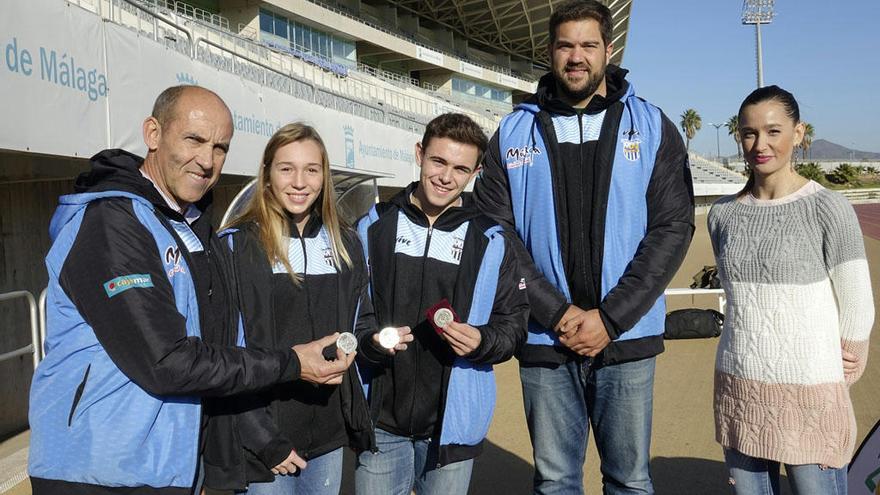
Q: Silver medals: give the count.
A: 3